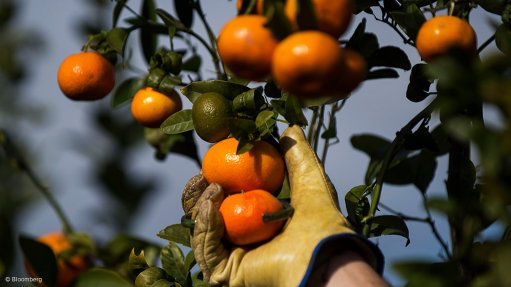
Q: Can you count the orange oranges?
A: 11